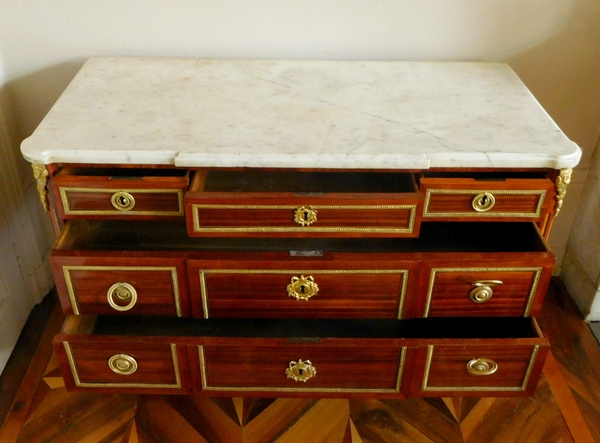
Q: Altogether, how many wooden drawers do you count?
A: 5